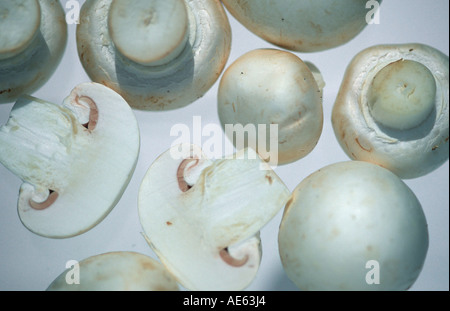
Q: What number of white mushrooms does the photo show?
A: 9